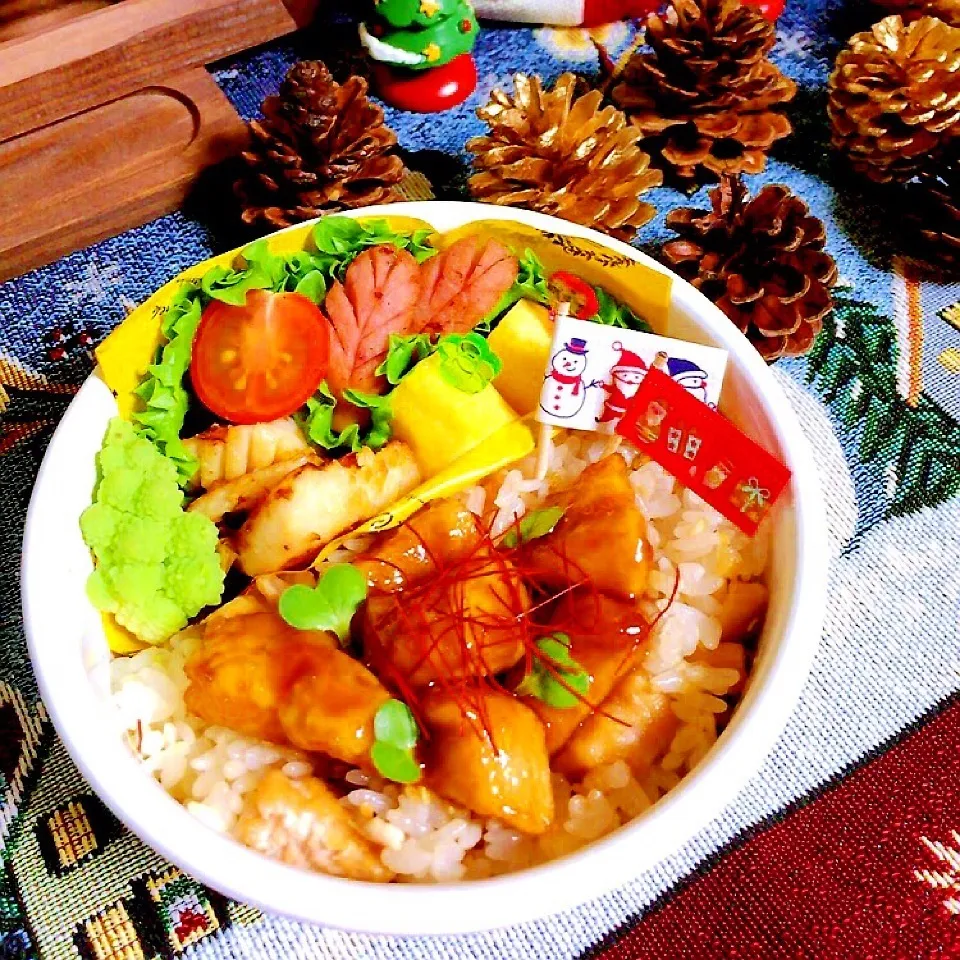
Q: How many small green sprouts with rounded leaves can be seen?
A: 4